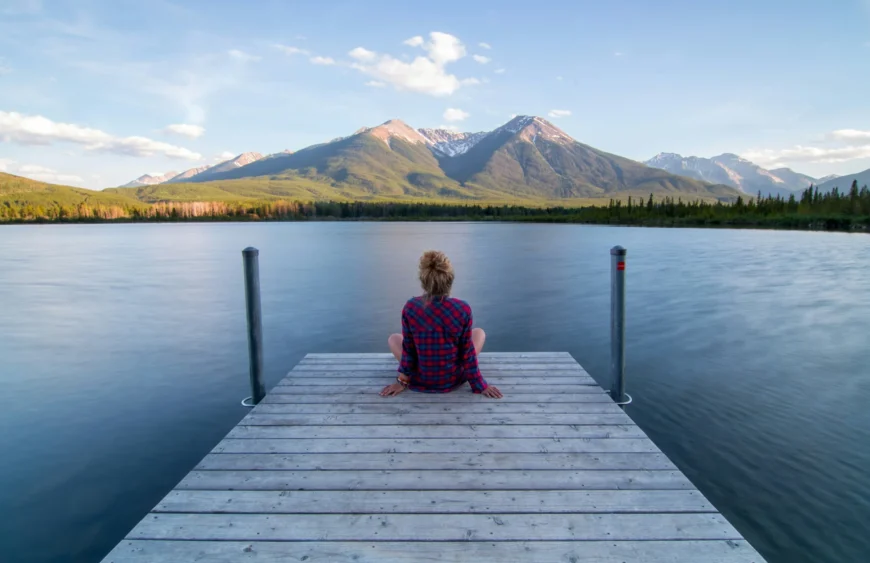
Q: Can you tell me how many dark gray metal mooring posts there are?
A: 2